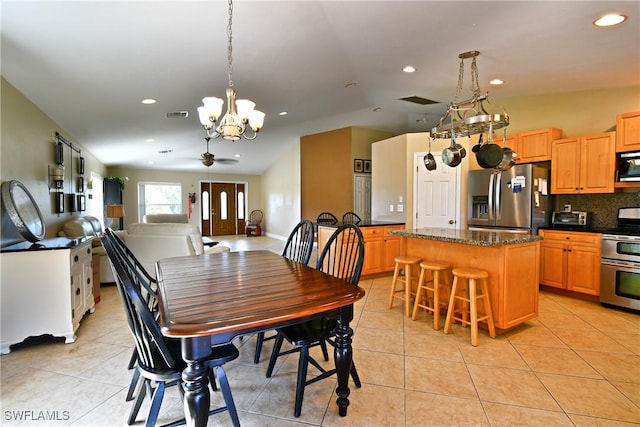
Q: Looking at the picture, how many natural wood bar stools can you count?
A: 3